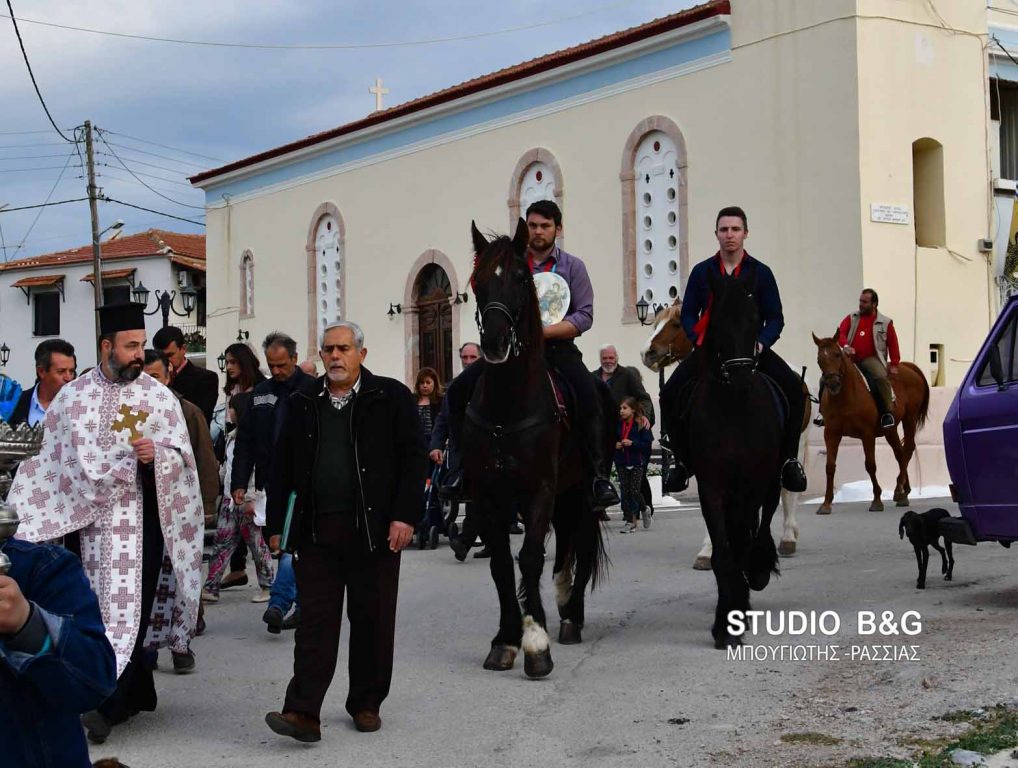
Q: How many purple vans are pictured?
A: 1